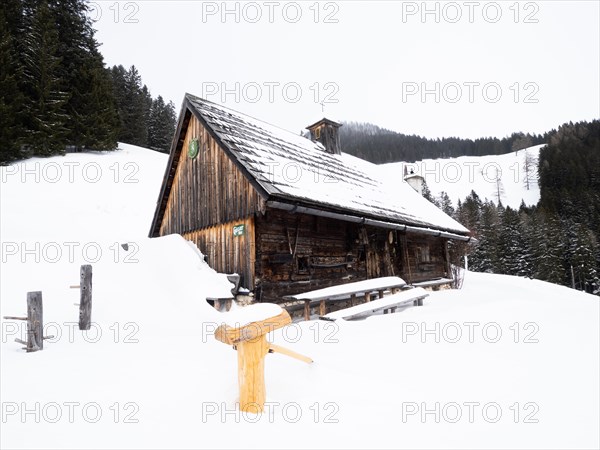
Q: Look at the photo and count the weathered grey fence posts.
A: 2